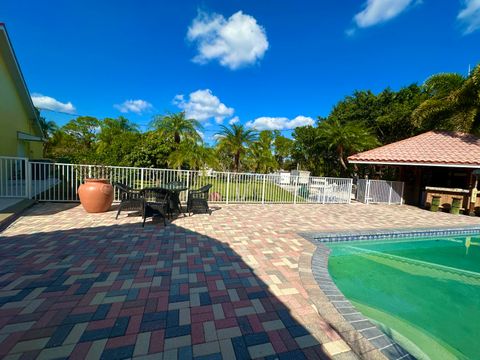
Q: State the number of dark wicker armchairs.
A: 4